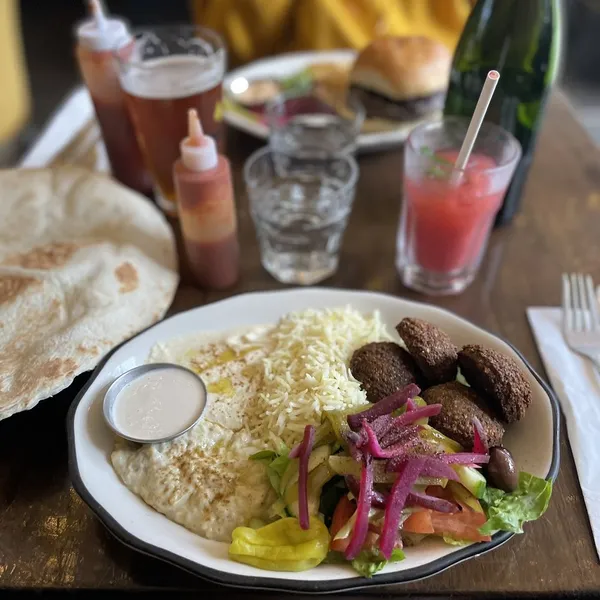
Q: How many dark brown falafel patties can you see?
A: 4